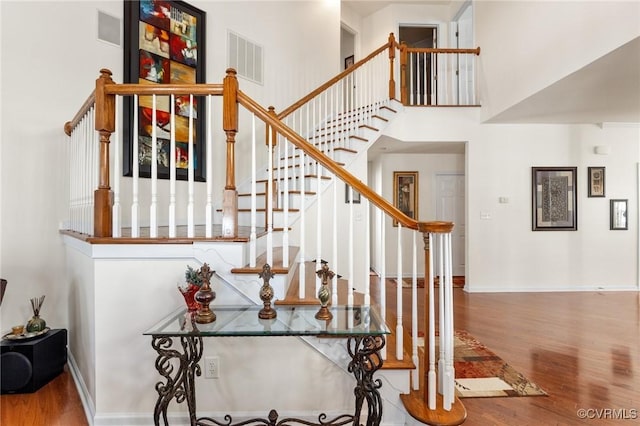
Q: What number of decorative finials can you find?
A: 3